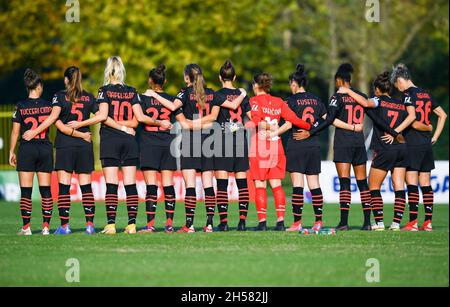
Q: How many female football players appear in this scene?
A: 11